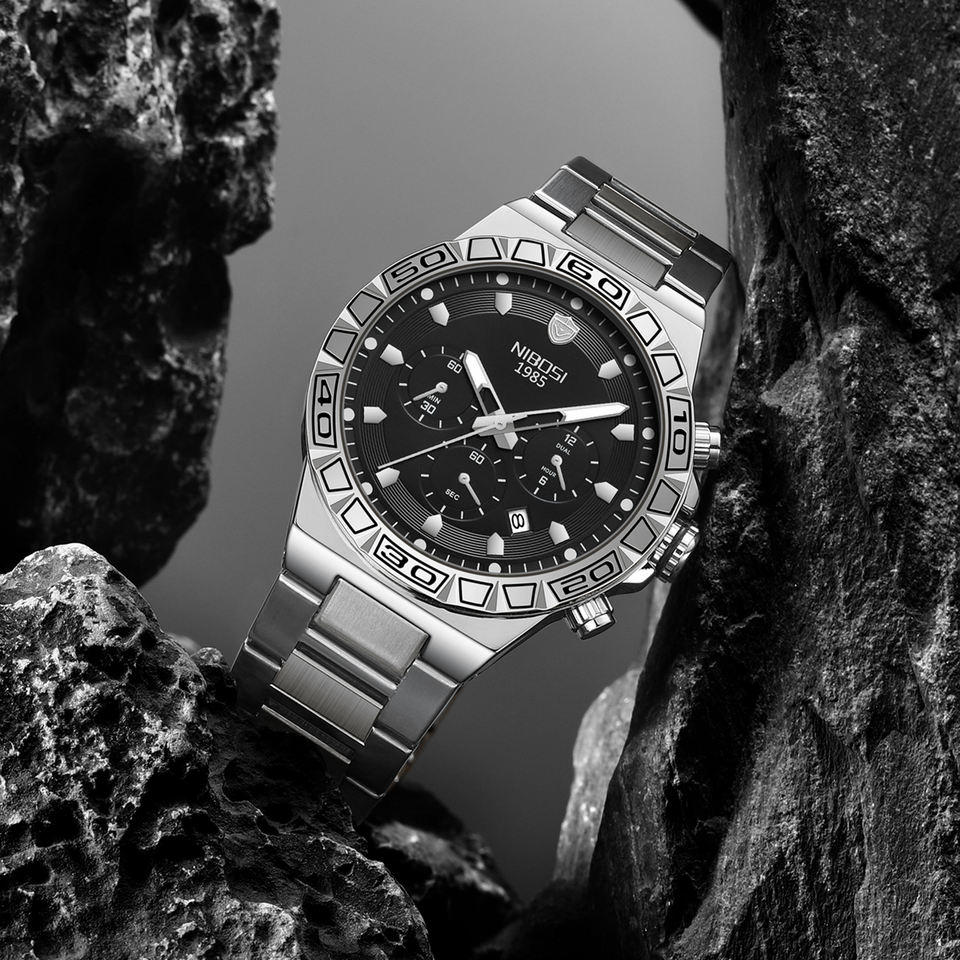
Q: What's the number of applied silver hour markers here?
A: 11